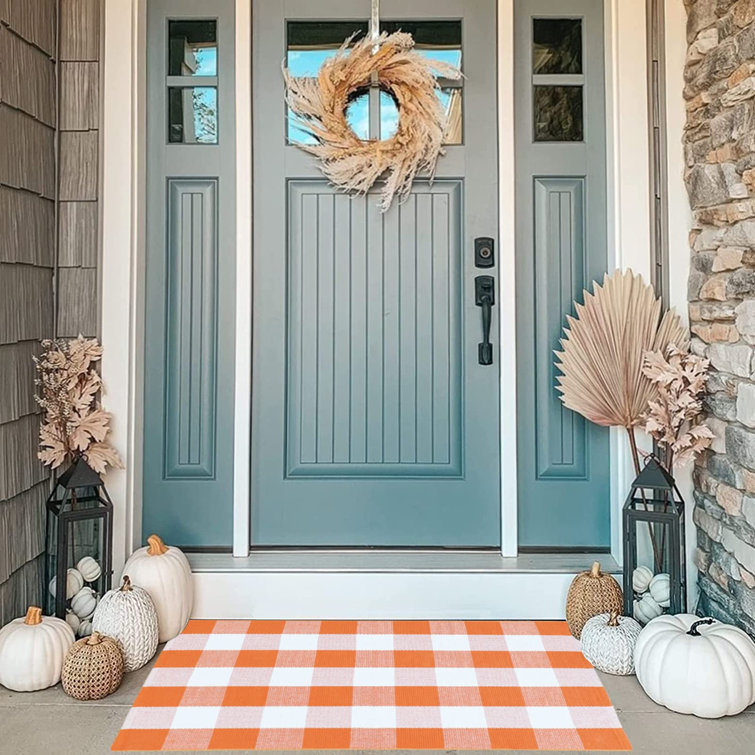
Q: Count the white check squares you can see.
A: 15